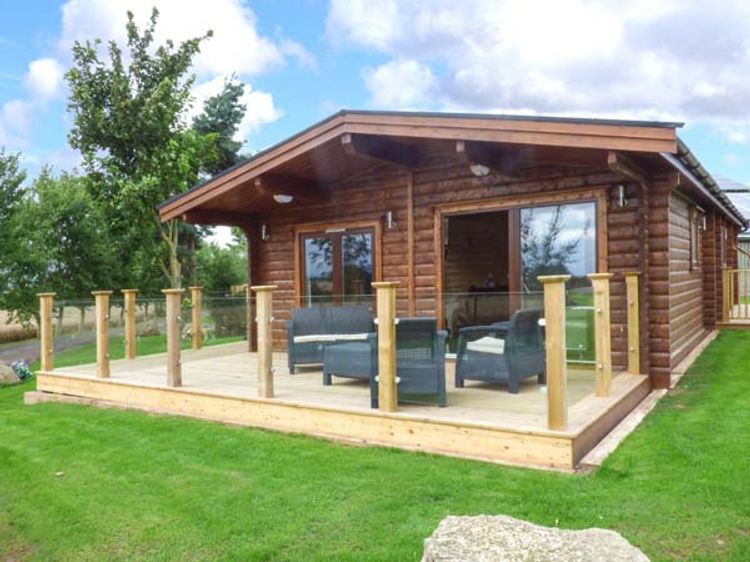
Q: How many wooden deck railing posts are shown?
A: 10